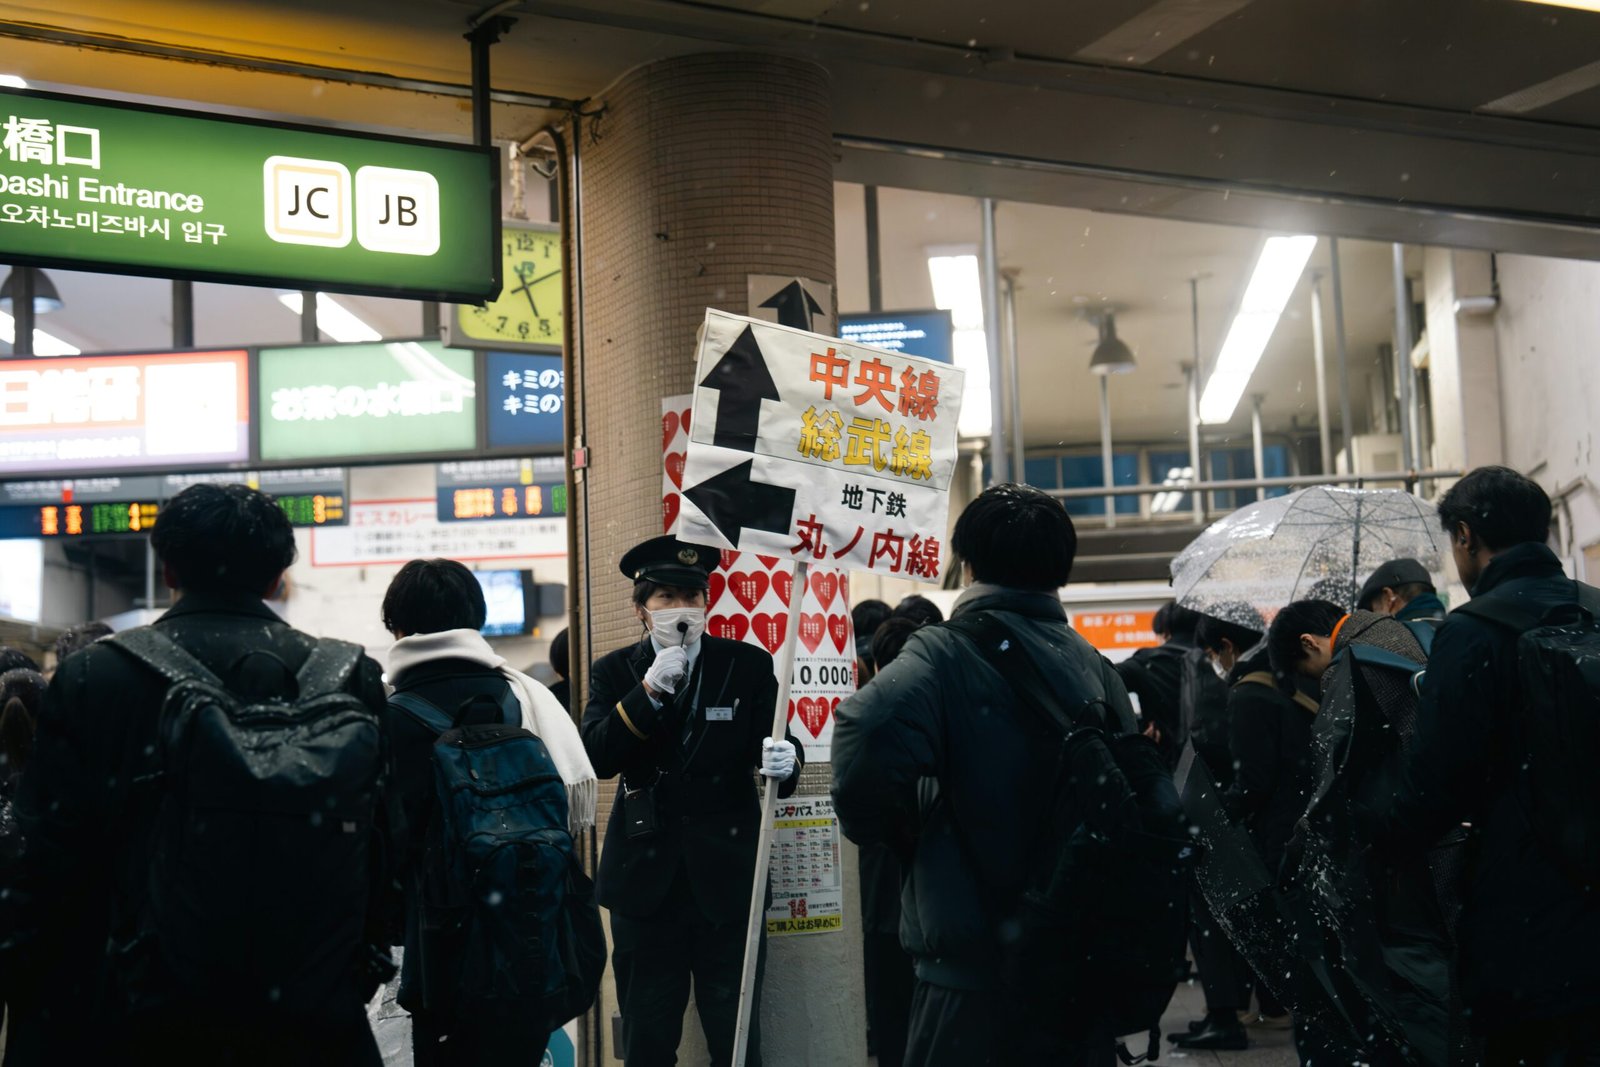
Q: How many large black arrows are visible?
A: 3